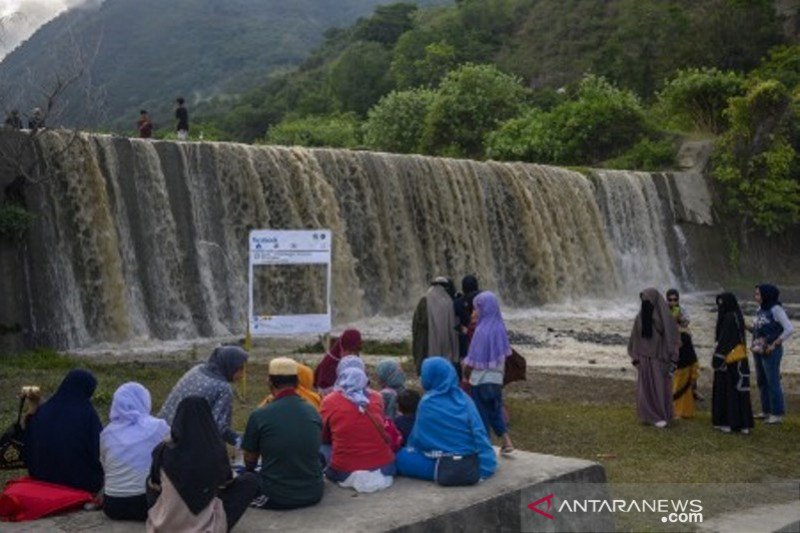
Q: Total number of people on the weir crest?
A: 4